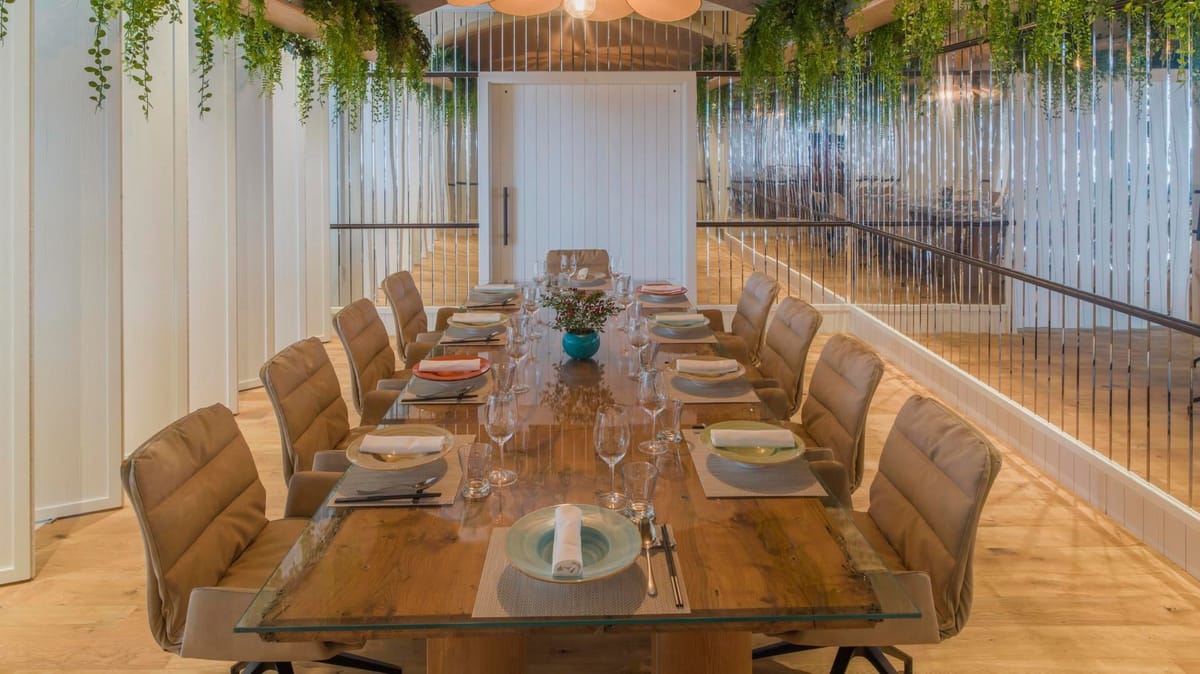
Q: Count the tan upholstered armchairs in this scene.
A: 9